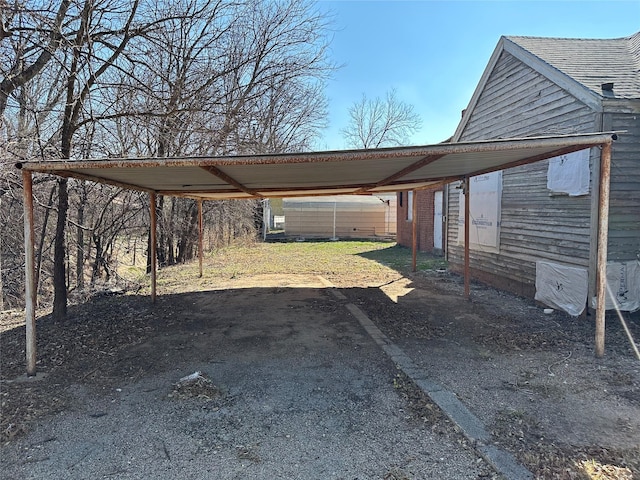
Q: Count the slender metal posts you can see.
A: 6